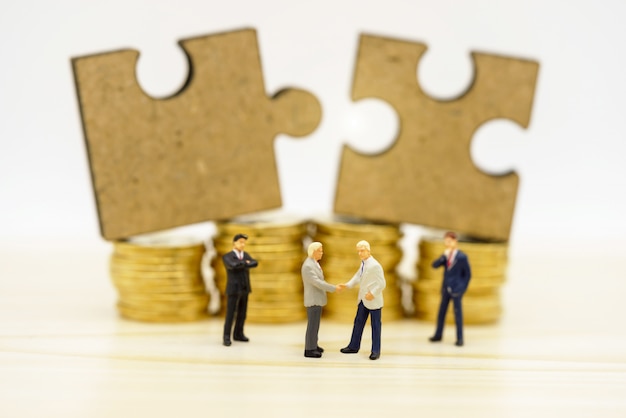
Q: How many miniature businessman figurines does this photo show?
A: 4